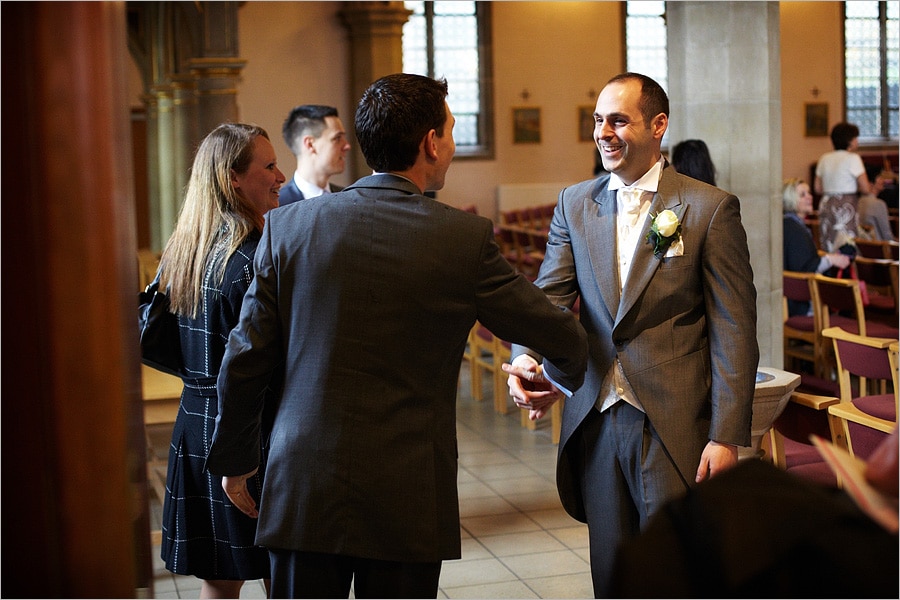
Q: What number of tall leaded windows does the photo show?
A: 3